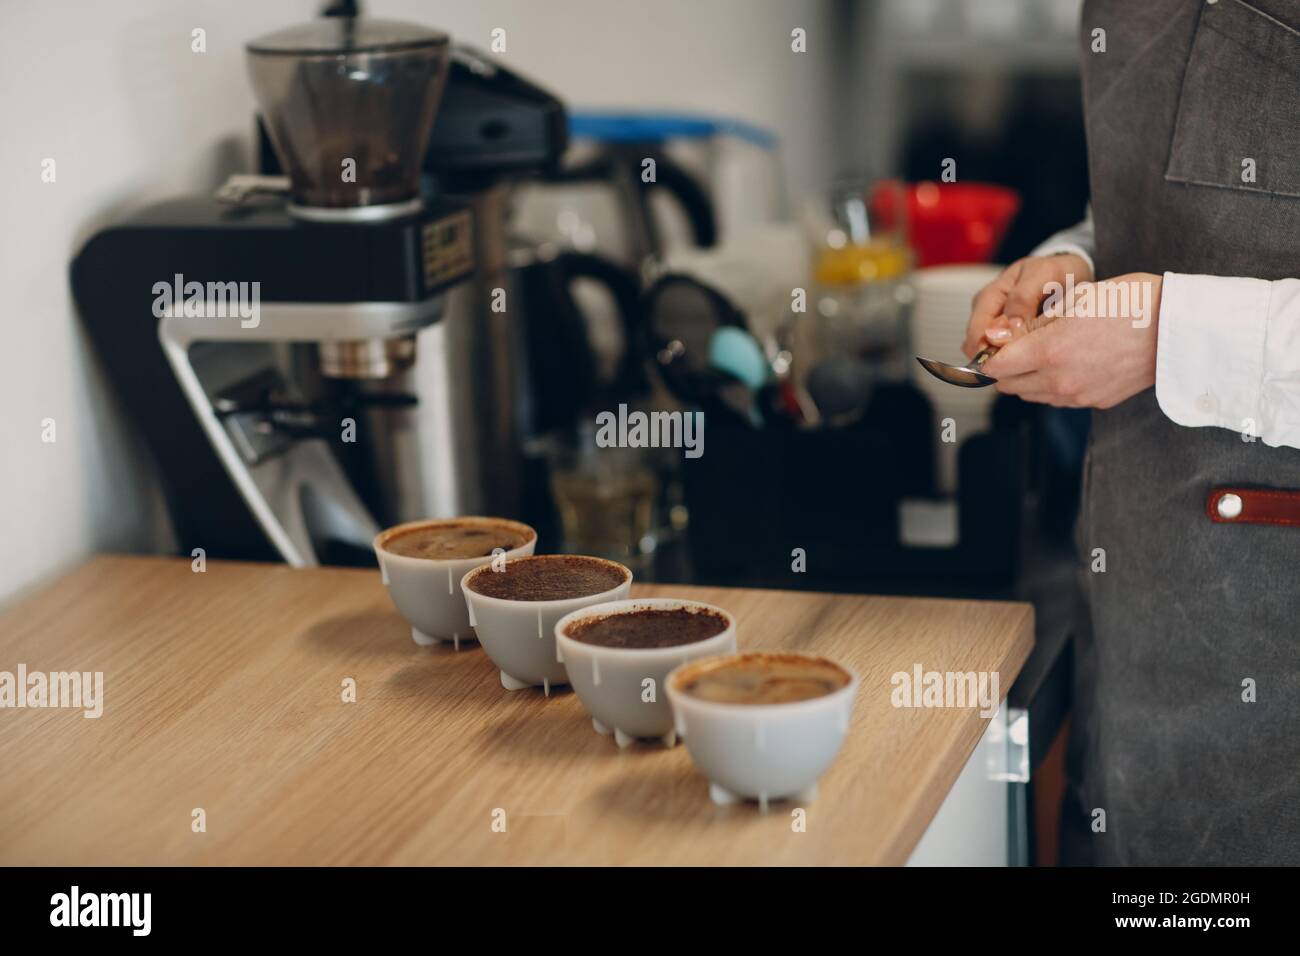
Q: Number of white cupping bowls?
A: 4